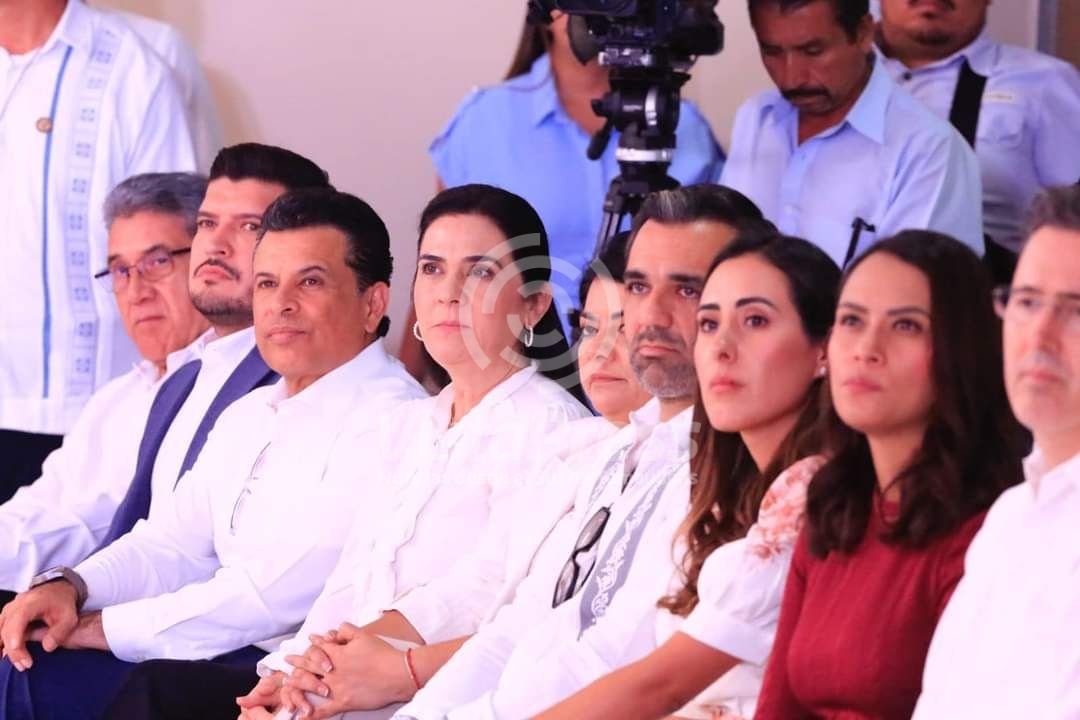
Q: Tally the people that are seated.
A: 9